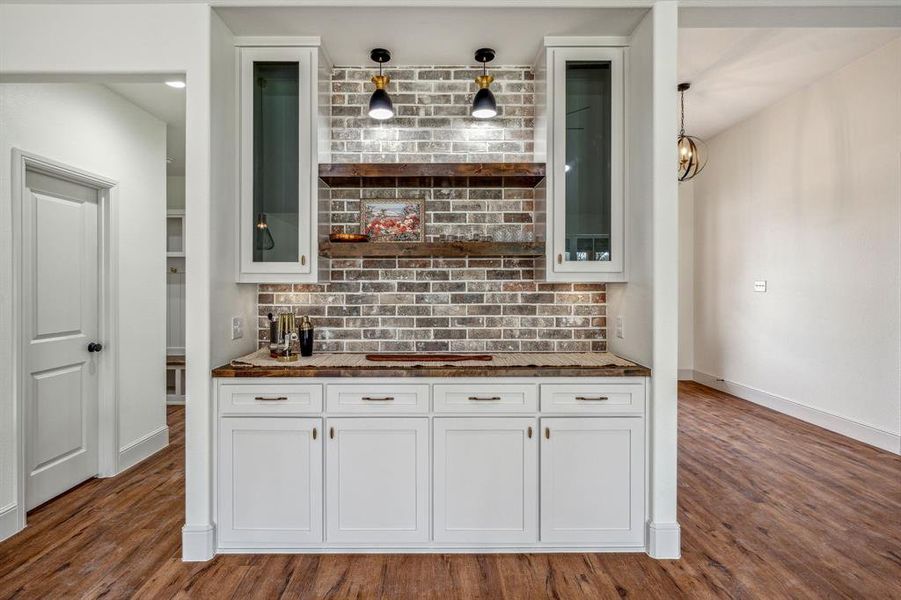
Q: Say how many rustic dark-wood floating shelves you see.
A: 2